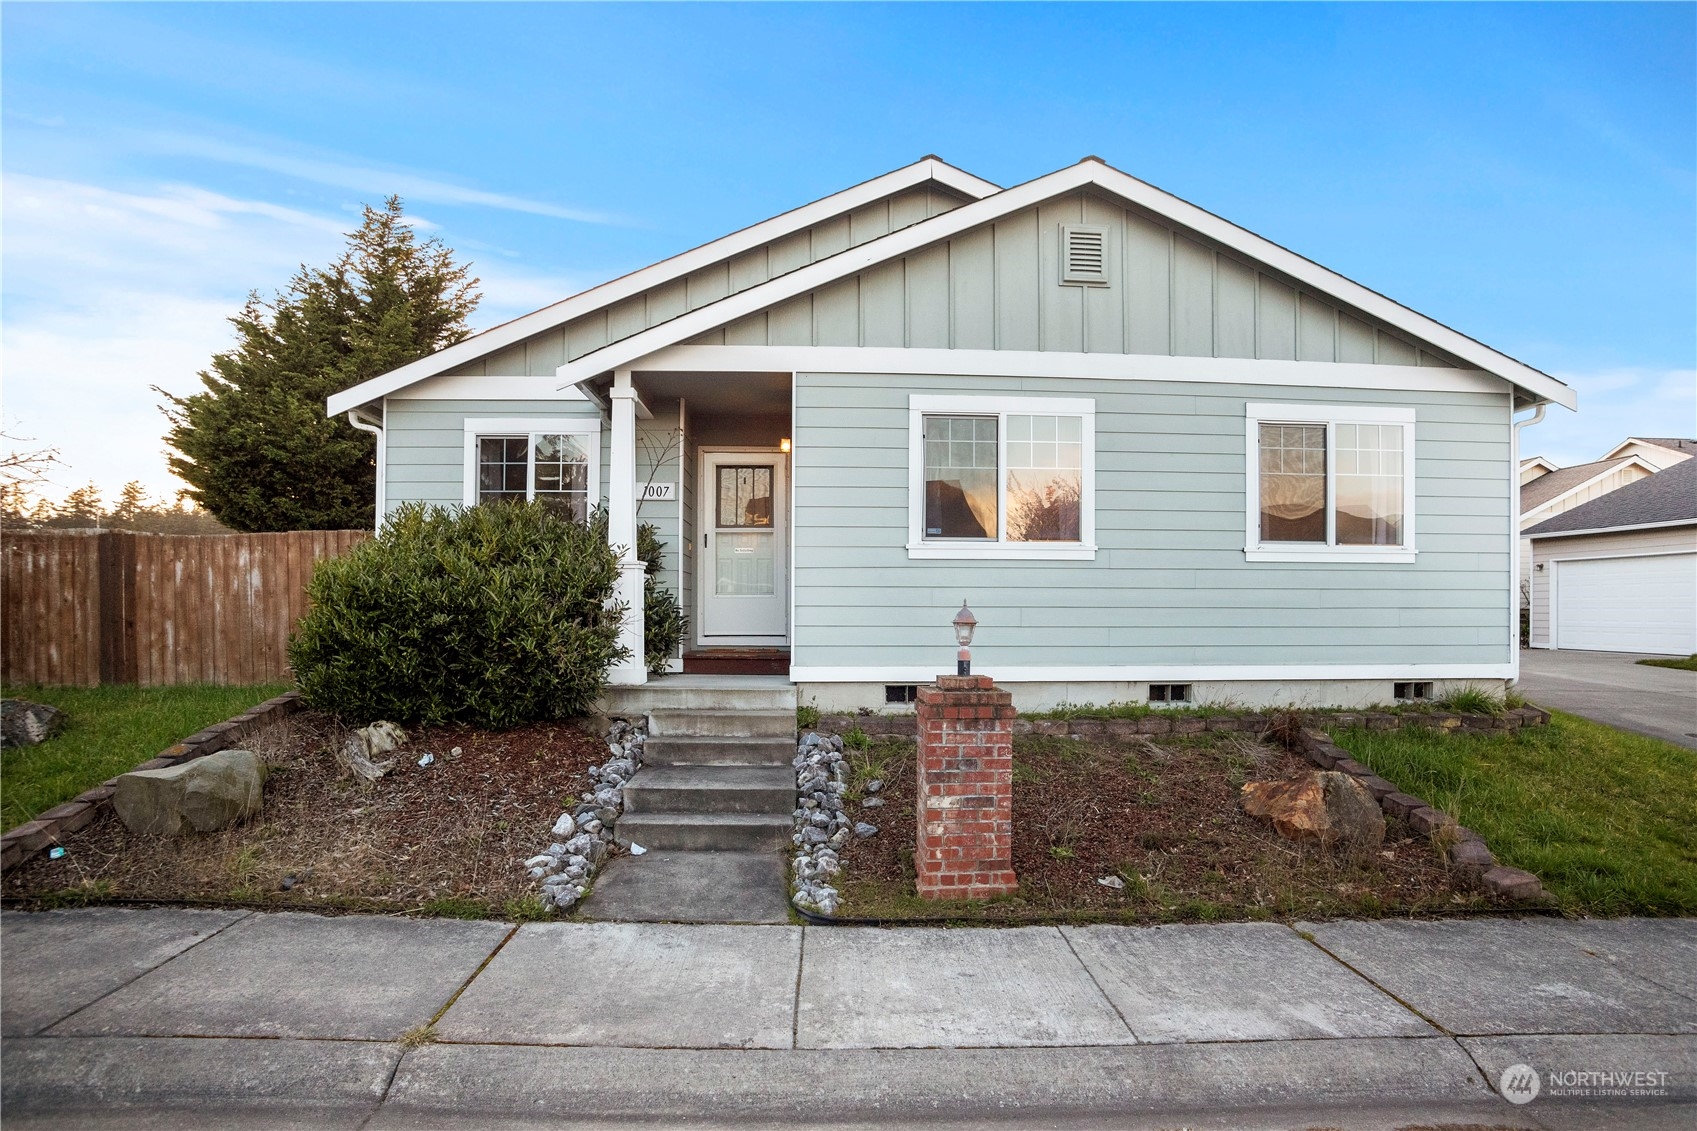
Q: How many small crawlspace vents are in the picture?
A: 3